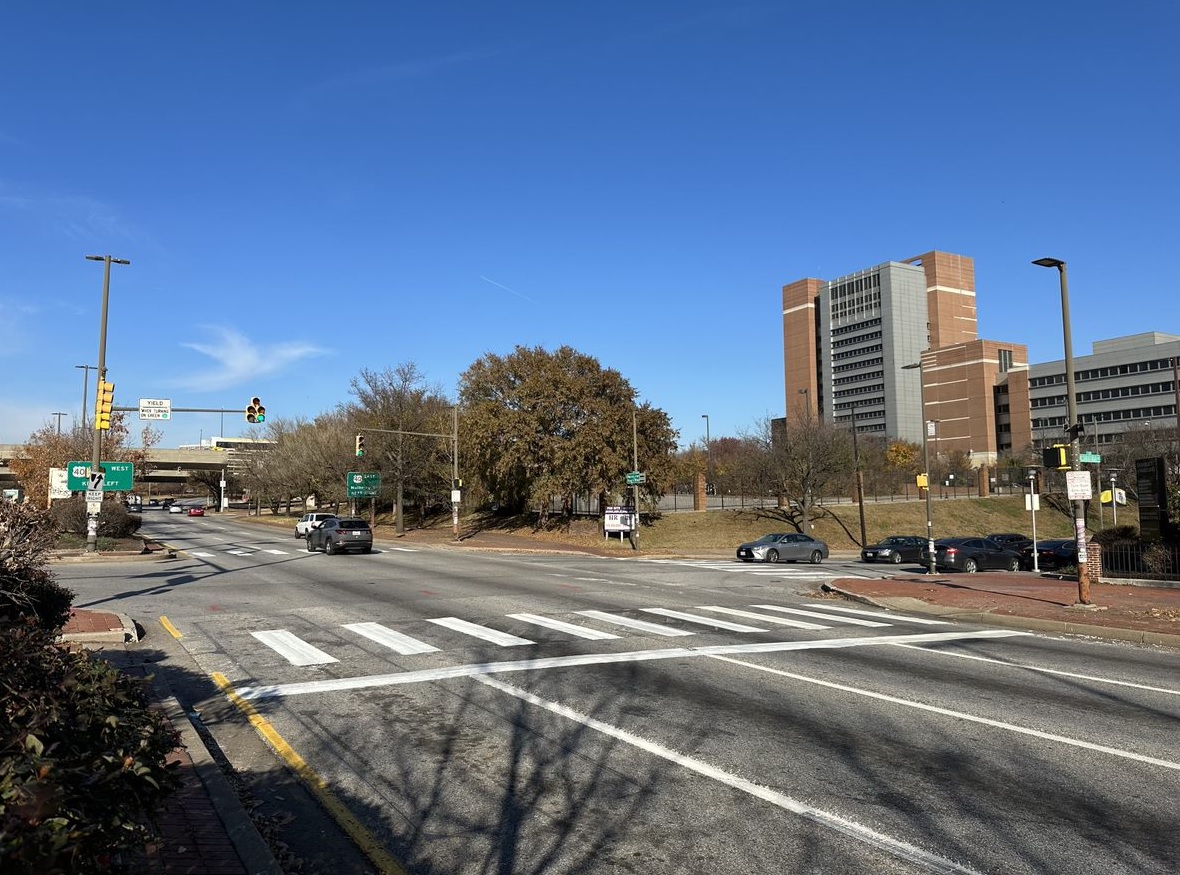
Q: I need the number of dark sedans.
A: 4